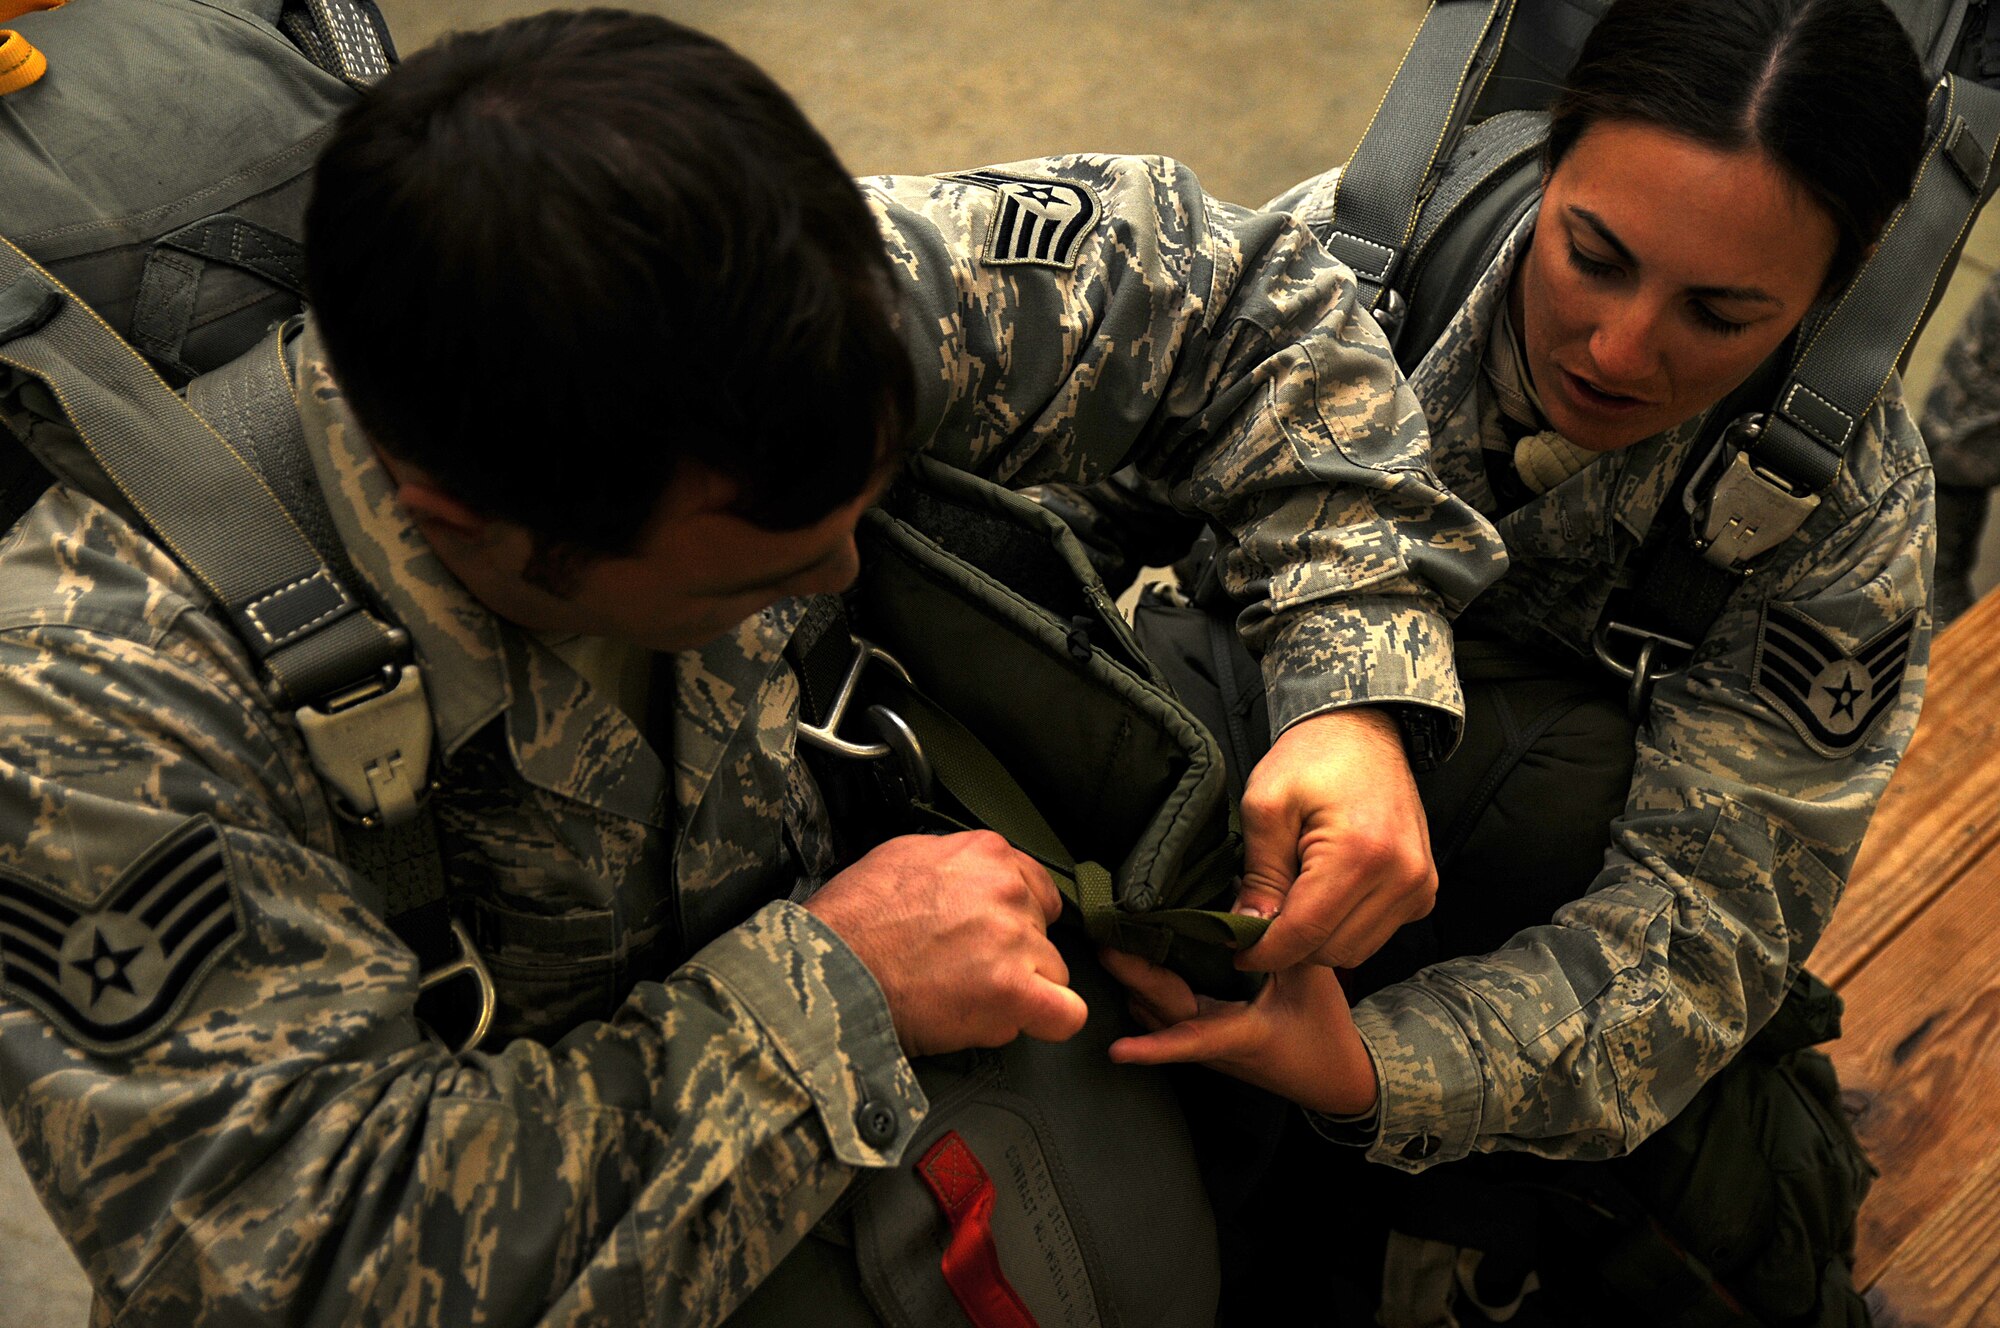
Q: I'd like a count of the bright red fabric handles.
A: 1